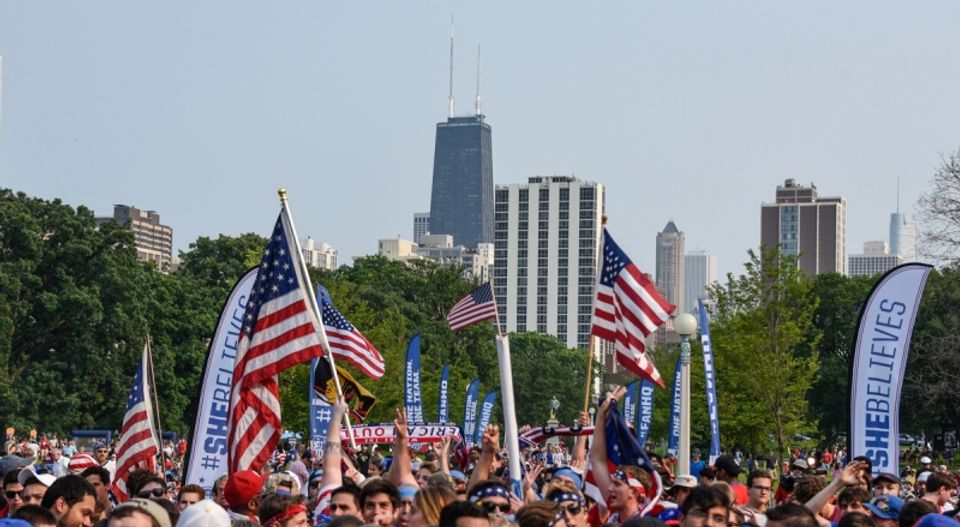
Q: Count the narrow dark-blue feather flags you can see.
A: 9